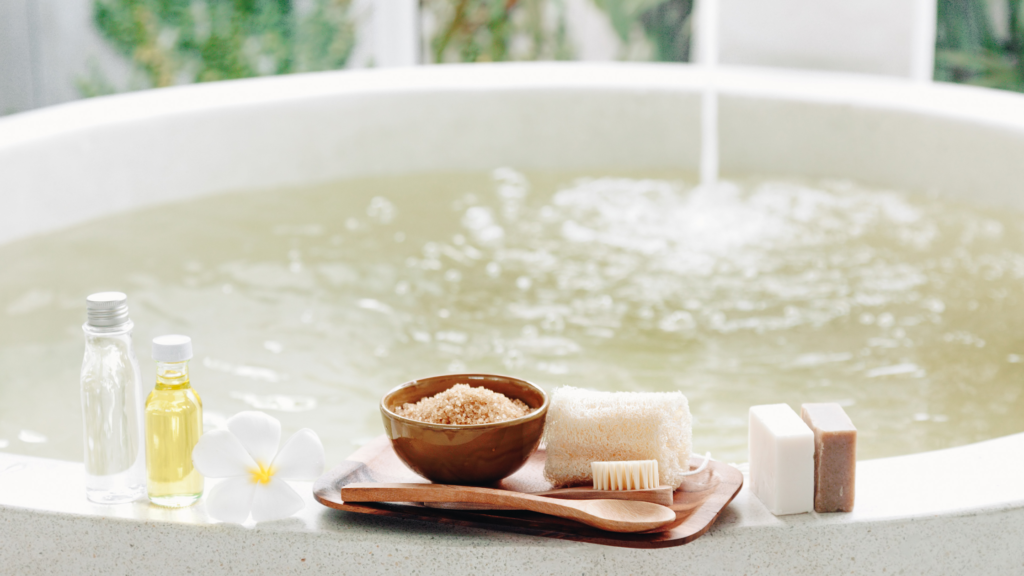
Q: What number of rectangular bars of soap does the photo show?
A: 2